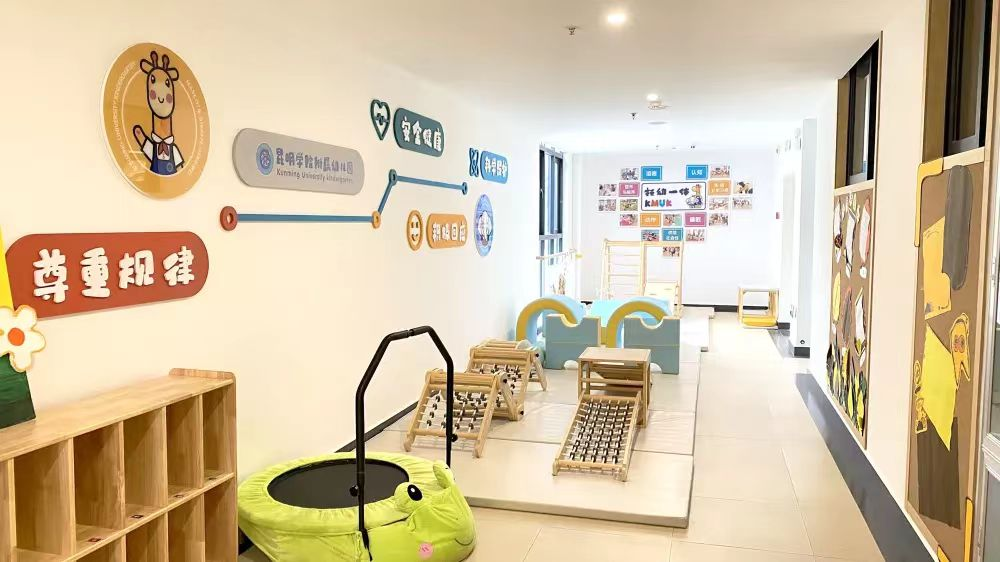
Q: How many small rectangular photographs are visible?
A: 14